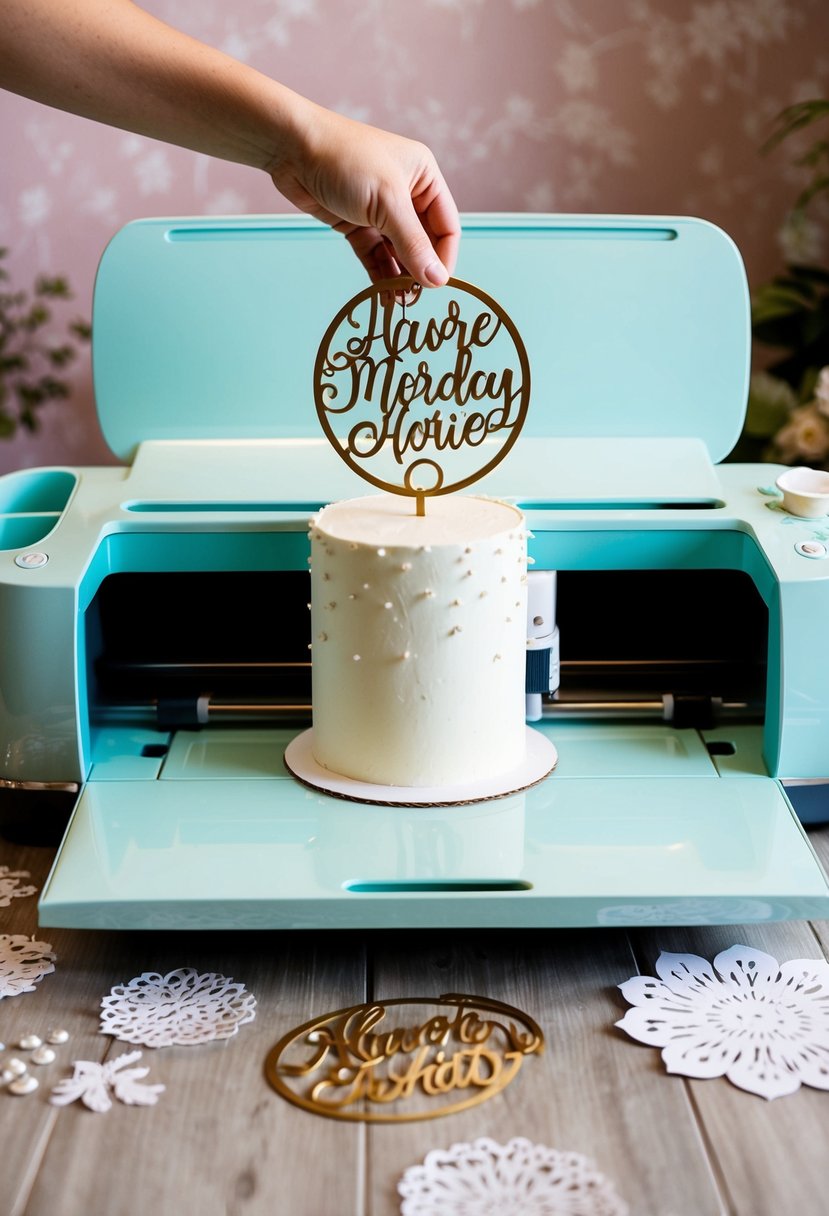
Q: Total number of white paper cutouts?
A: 6